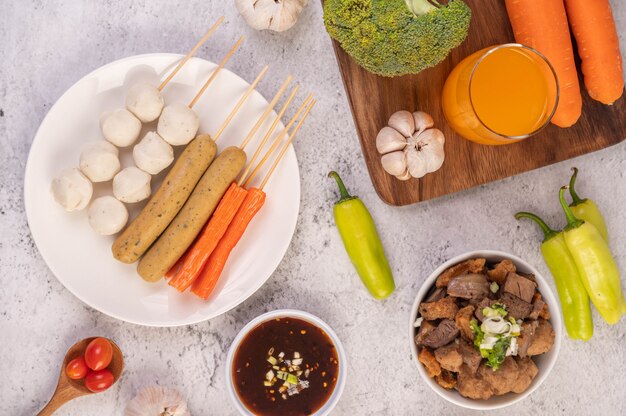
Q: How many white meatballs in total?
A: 8